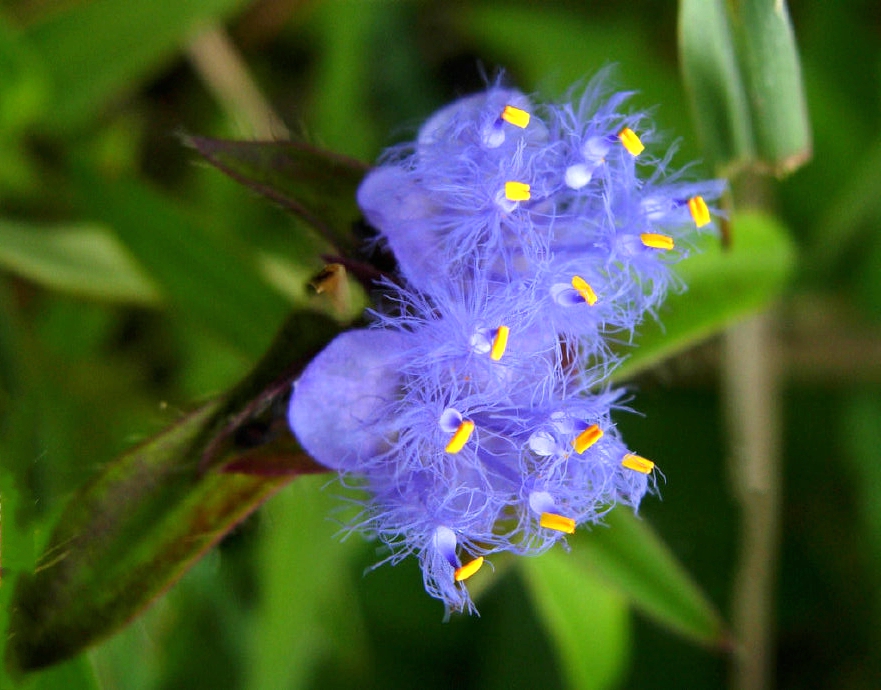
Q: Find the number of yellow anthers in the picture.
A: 12